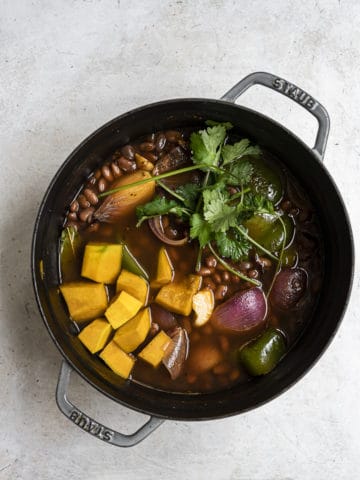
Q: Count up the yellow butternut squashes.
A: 10